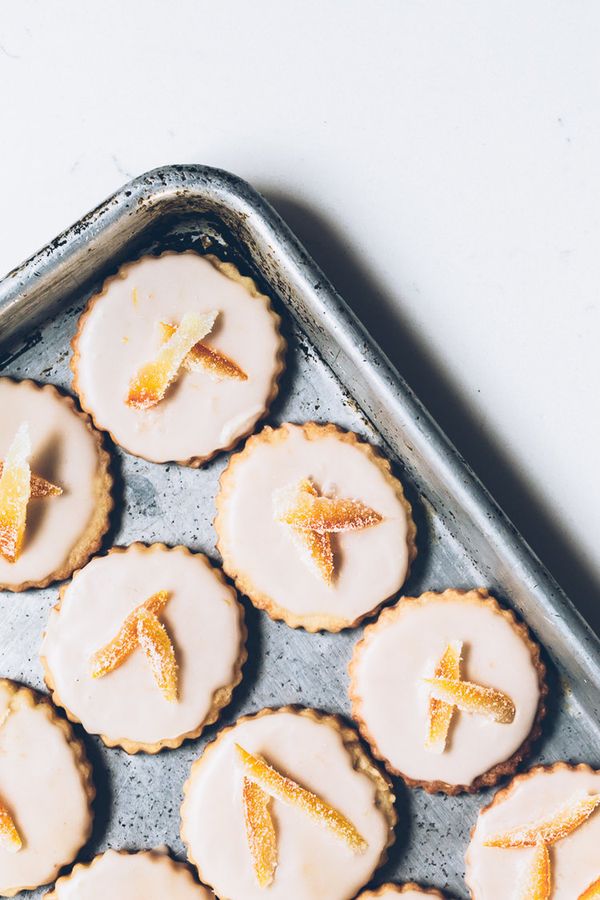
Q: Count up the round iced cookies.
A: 10